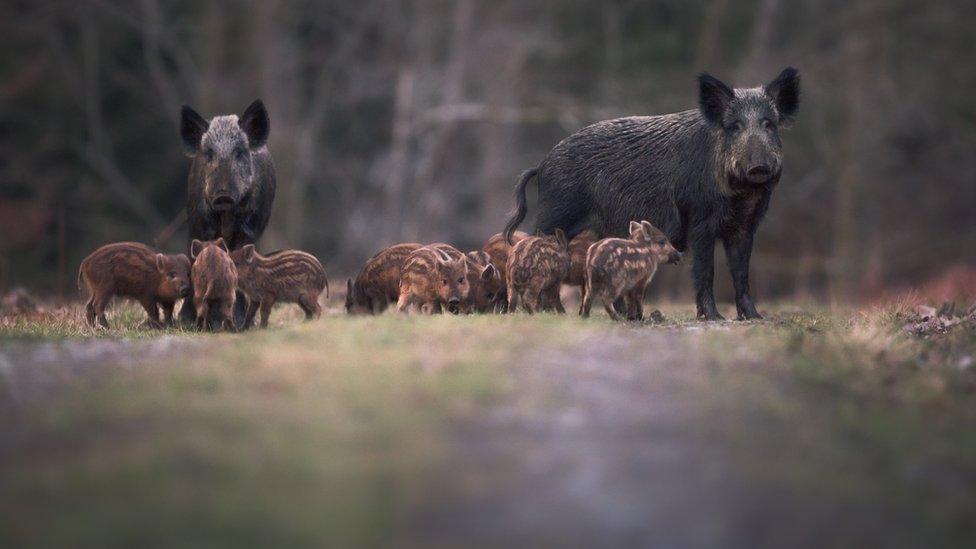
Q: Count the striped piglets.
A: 10